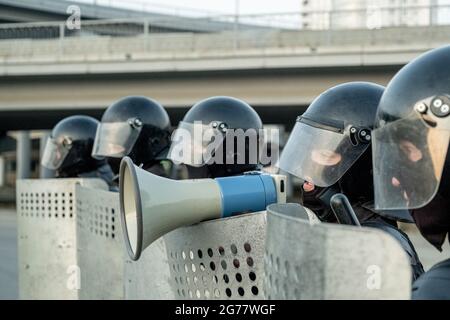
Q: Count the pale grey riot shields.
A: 4